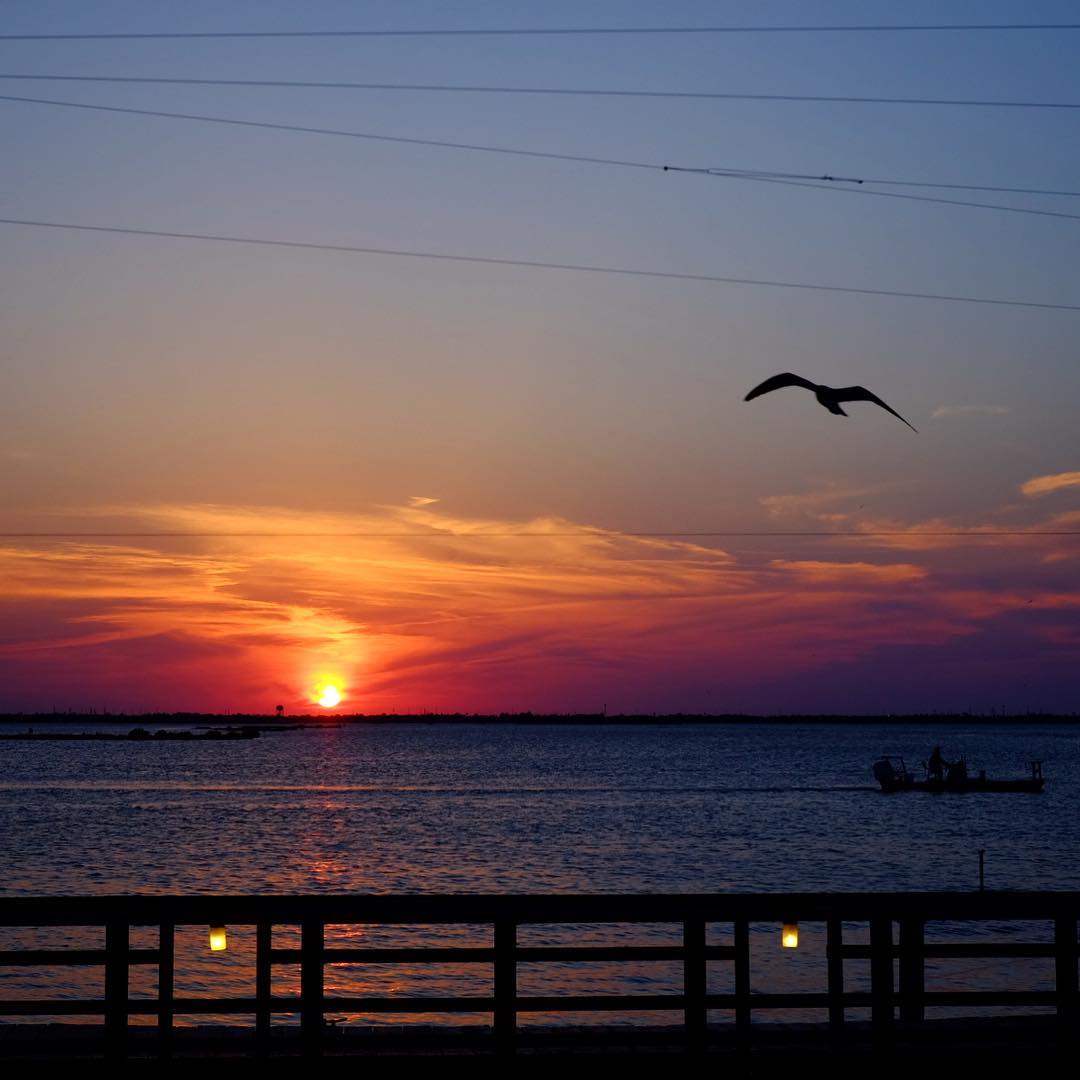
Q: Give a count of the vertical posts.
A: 11